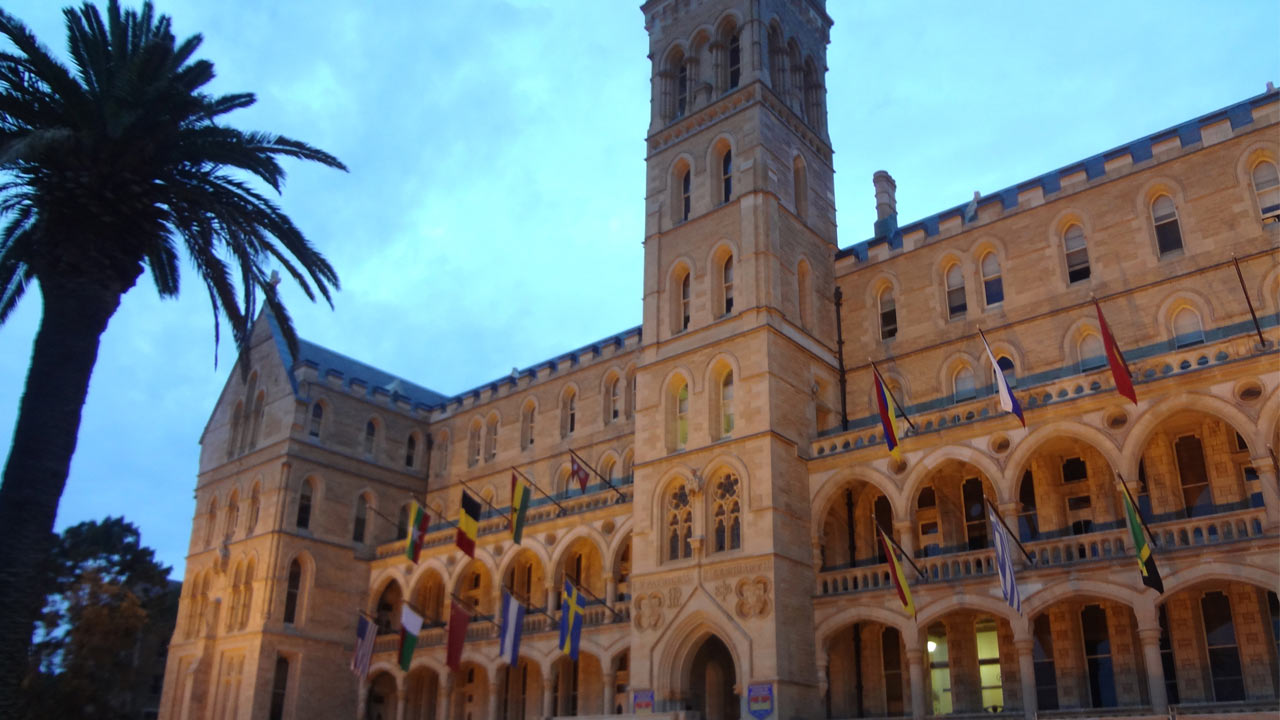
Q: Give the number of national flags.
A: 15